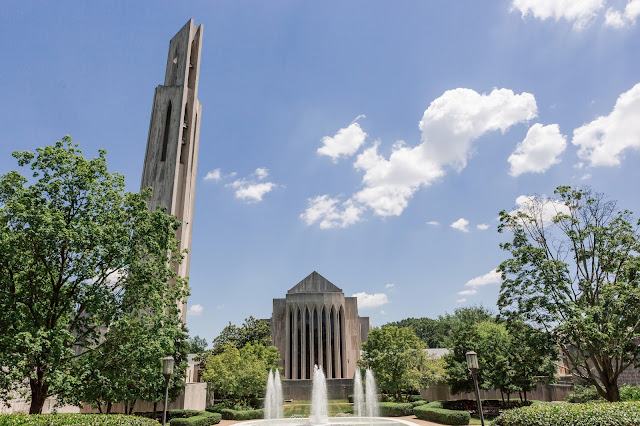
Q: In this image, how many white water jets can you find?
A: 5